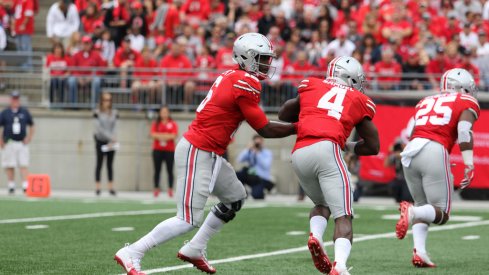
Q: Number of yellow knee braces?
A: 0